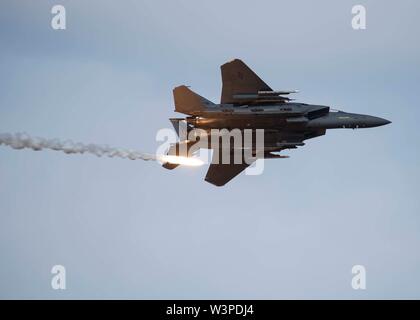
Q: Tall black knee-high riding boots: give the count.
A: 0